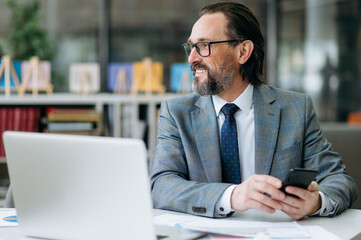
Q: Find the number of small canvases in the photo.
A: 6